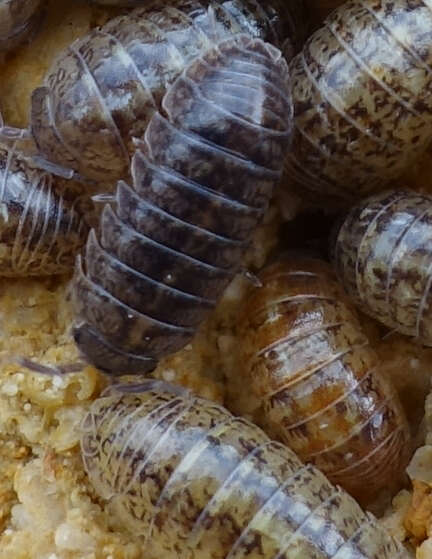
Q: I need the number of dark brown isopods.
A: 1